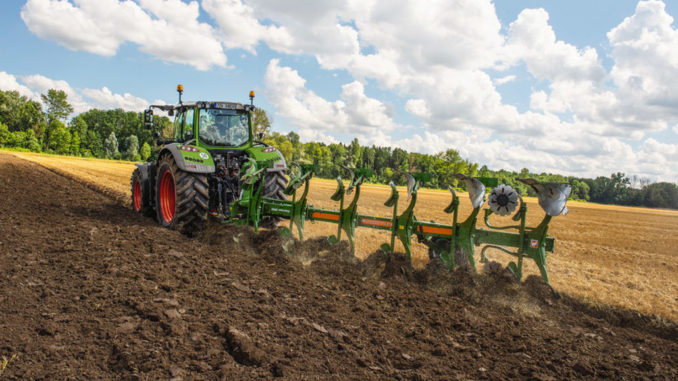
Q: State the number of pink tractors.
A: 0